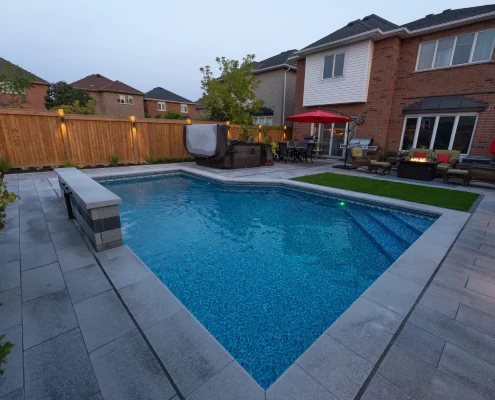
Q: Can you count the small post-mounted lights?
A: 6